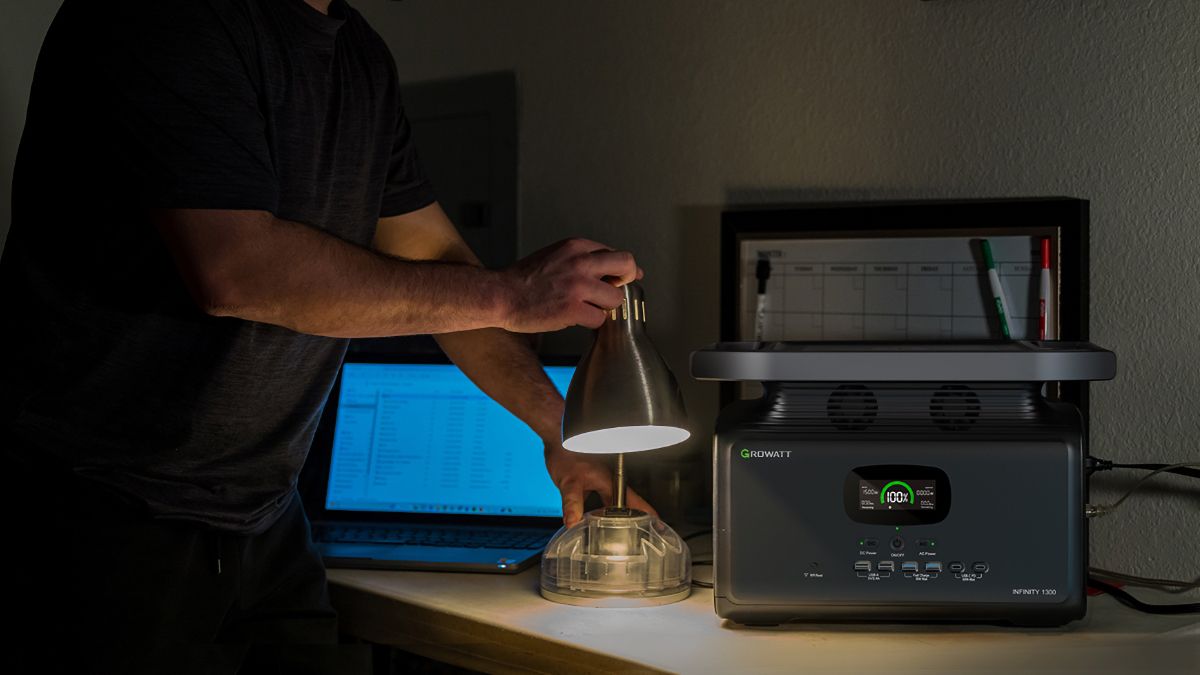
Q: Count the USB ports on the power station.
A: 6